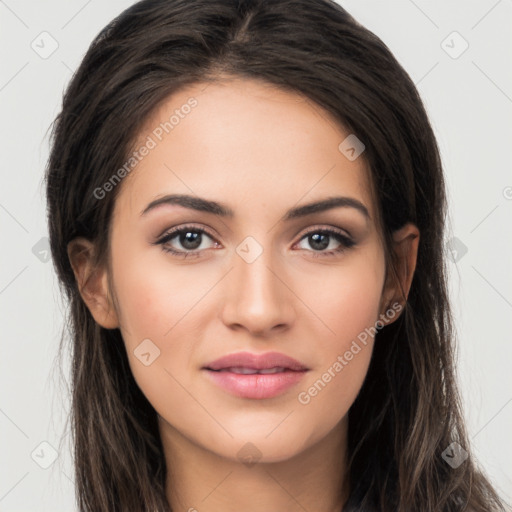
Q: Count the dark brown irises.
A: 2